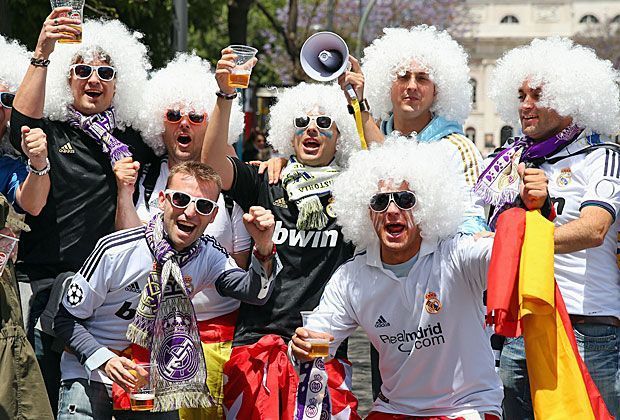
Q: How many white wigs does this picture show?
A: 7